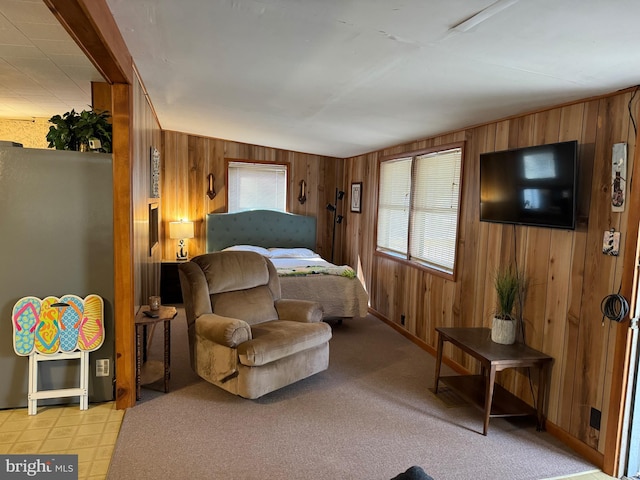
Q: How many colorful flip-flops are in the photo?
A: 4